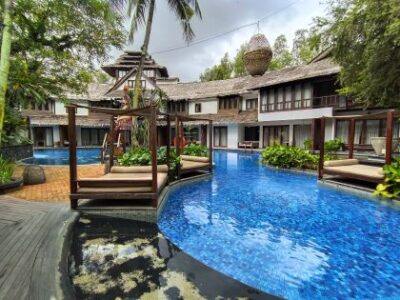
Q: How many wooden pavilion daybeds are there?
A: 3